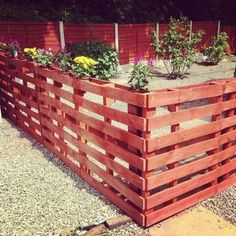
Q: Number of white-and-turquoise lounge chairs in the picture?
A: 0